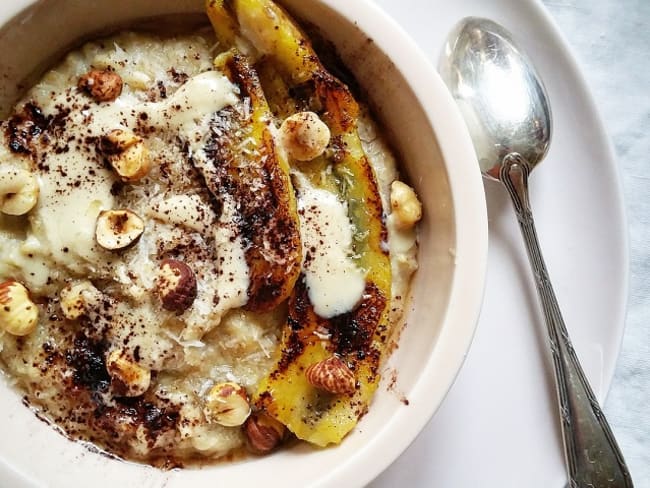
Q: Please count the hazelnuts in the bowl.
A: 13